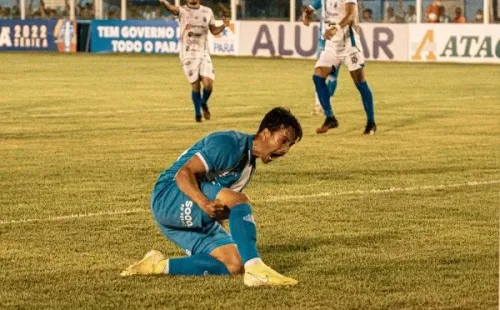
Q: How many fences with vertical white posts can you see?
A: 1